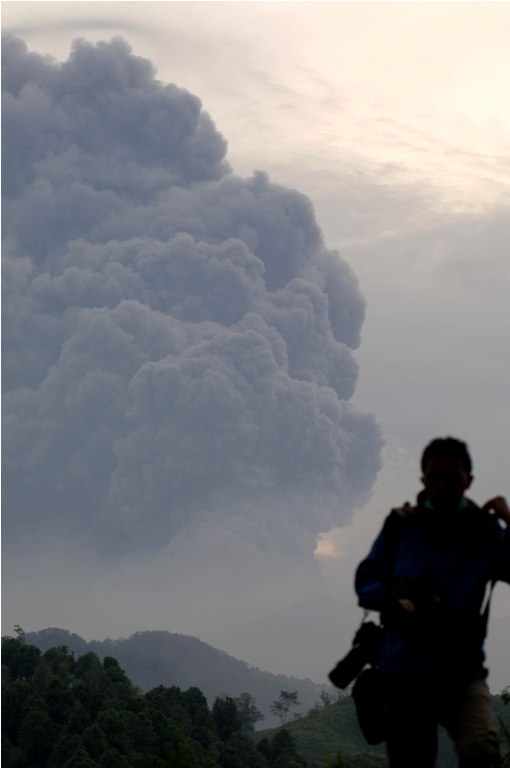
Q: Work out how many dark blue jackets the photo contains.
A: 1